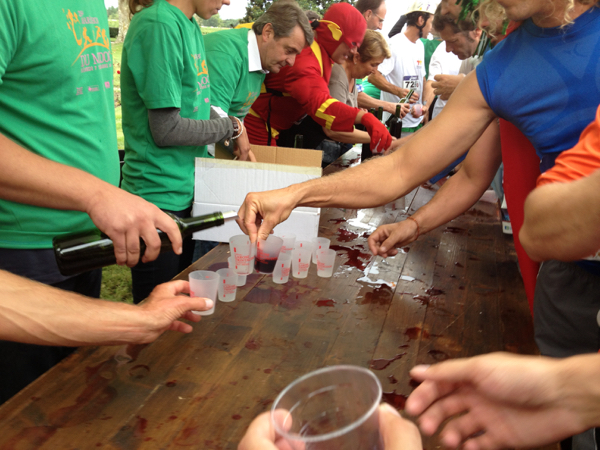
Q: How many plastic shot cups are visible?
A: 11